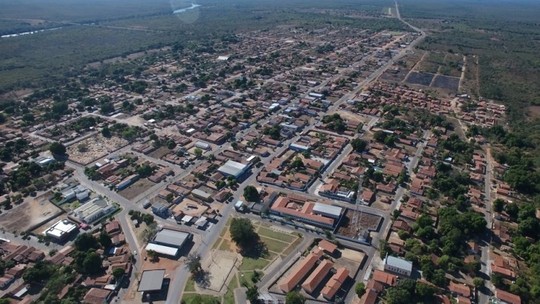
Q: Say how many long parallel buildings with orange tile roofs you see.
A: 3